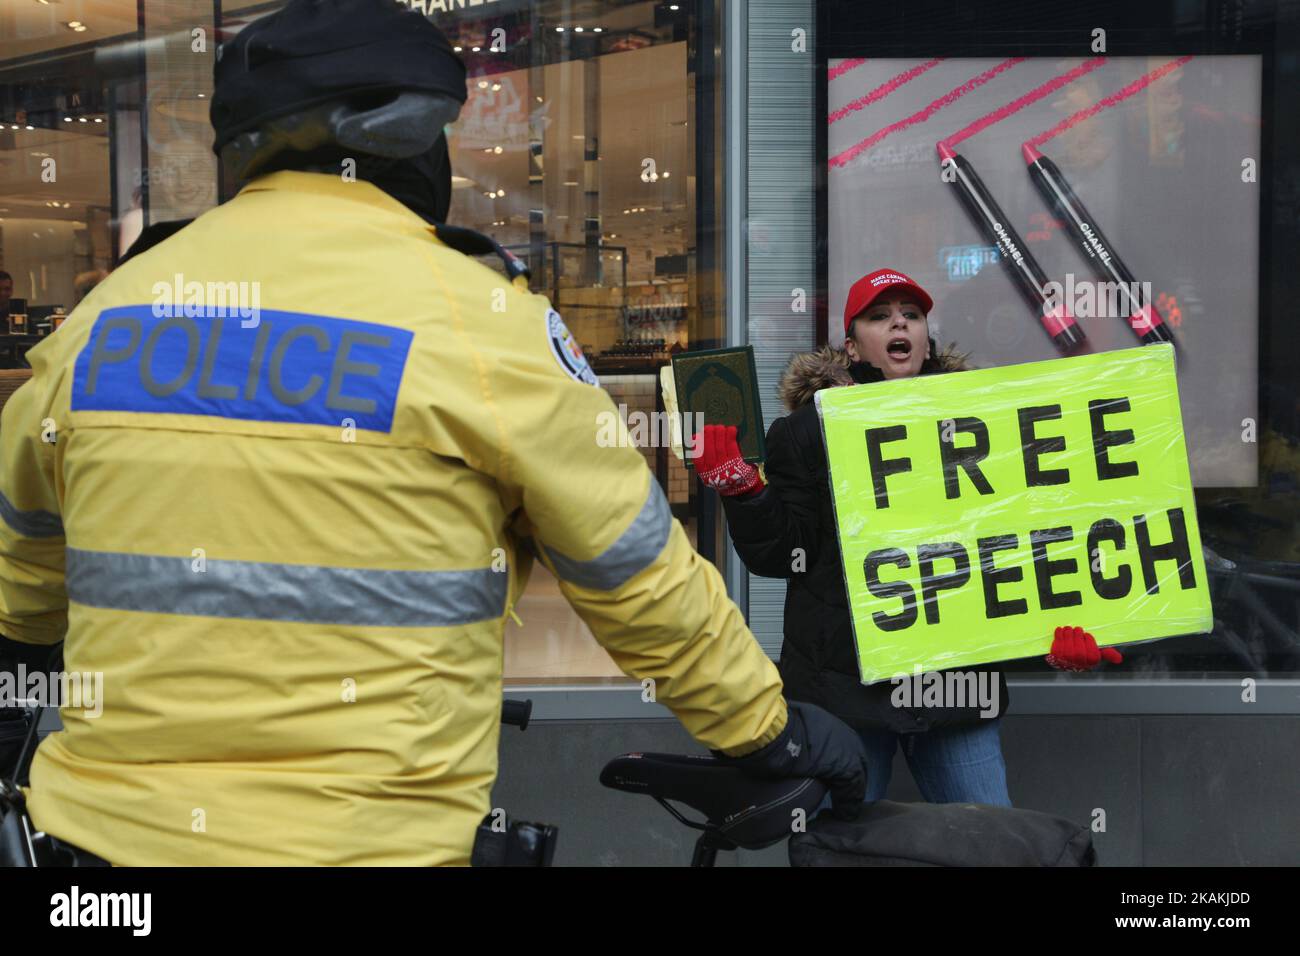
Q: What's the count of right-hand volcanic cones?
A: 0